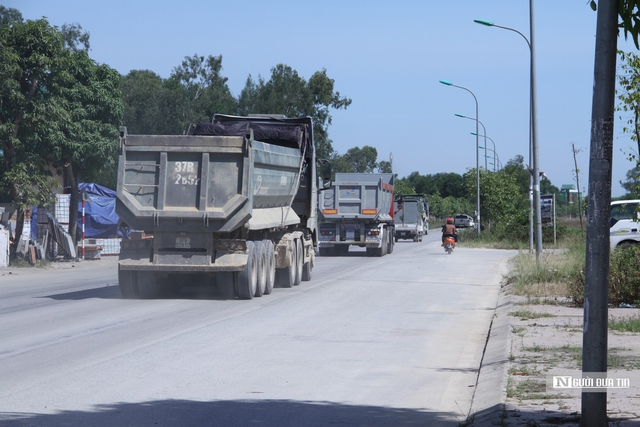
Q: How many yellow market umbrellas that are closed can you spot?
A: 0